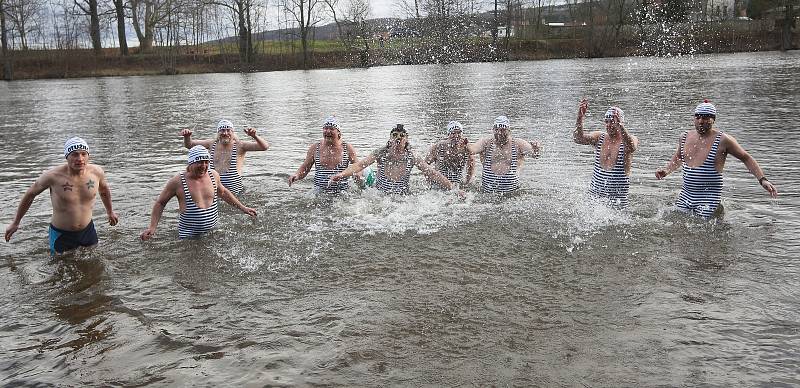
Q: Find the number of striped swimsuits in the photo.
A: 8